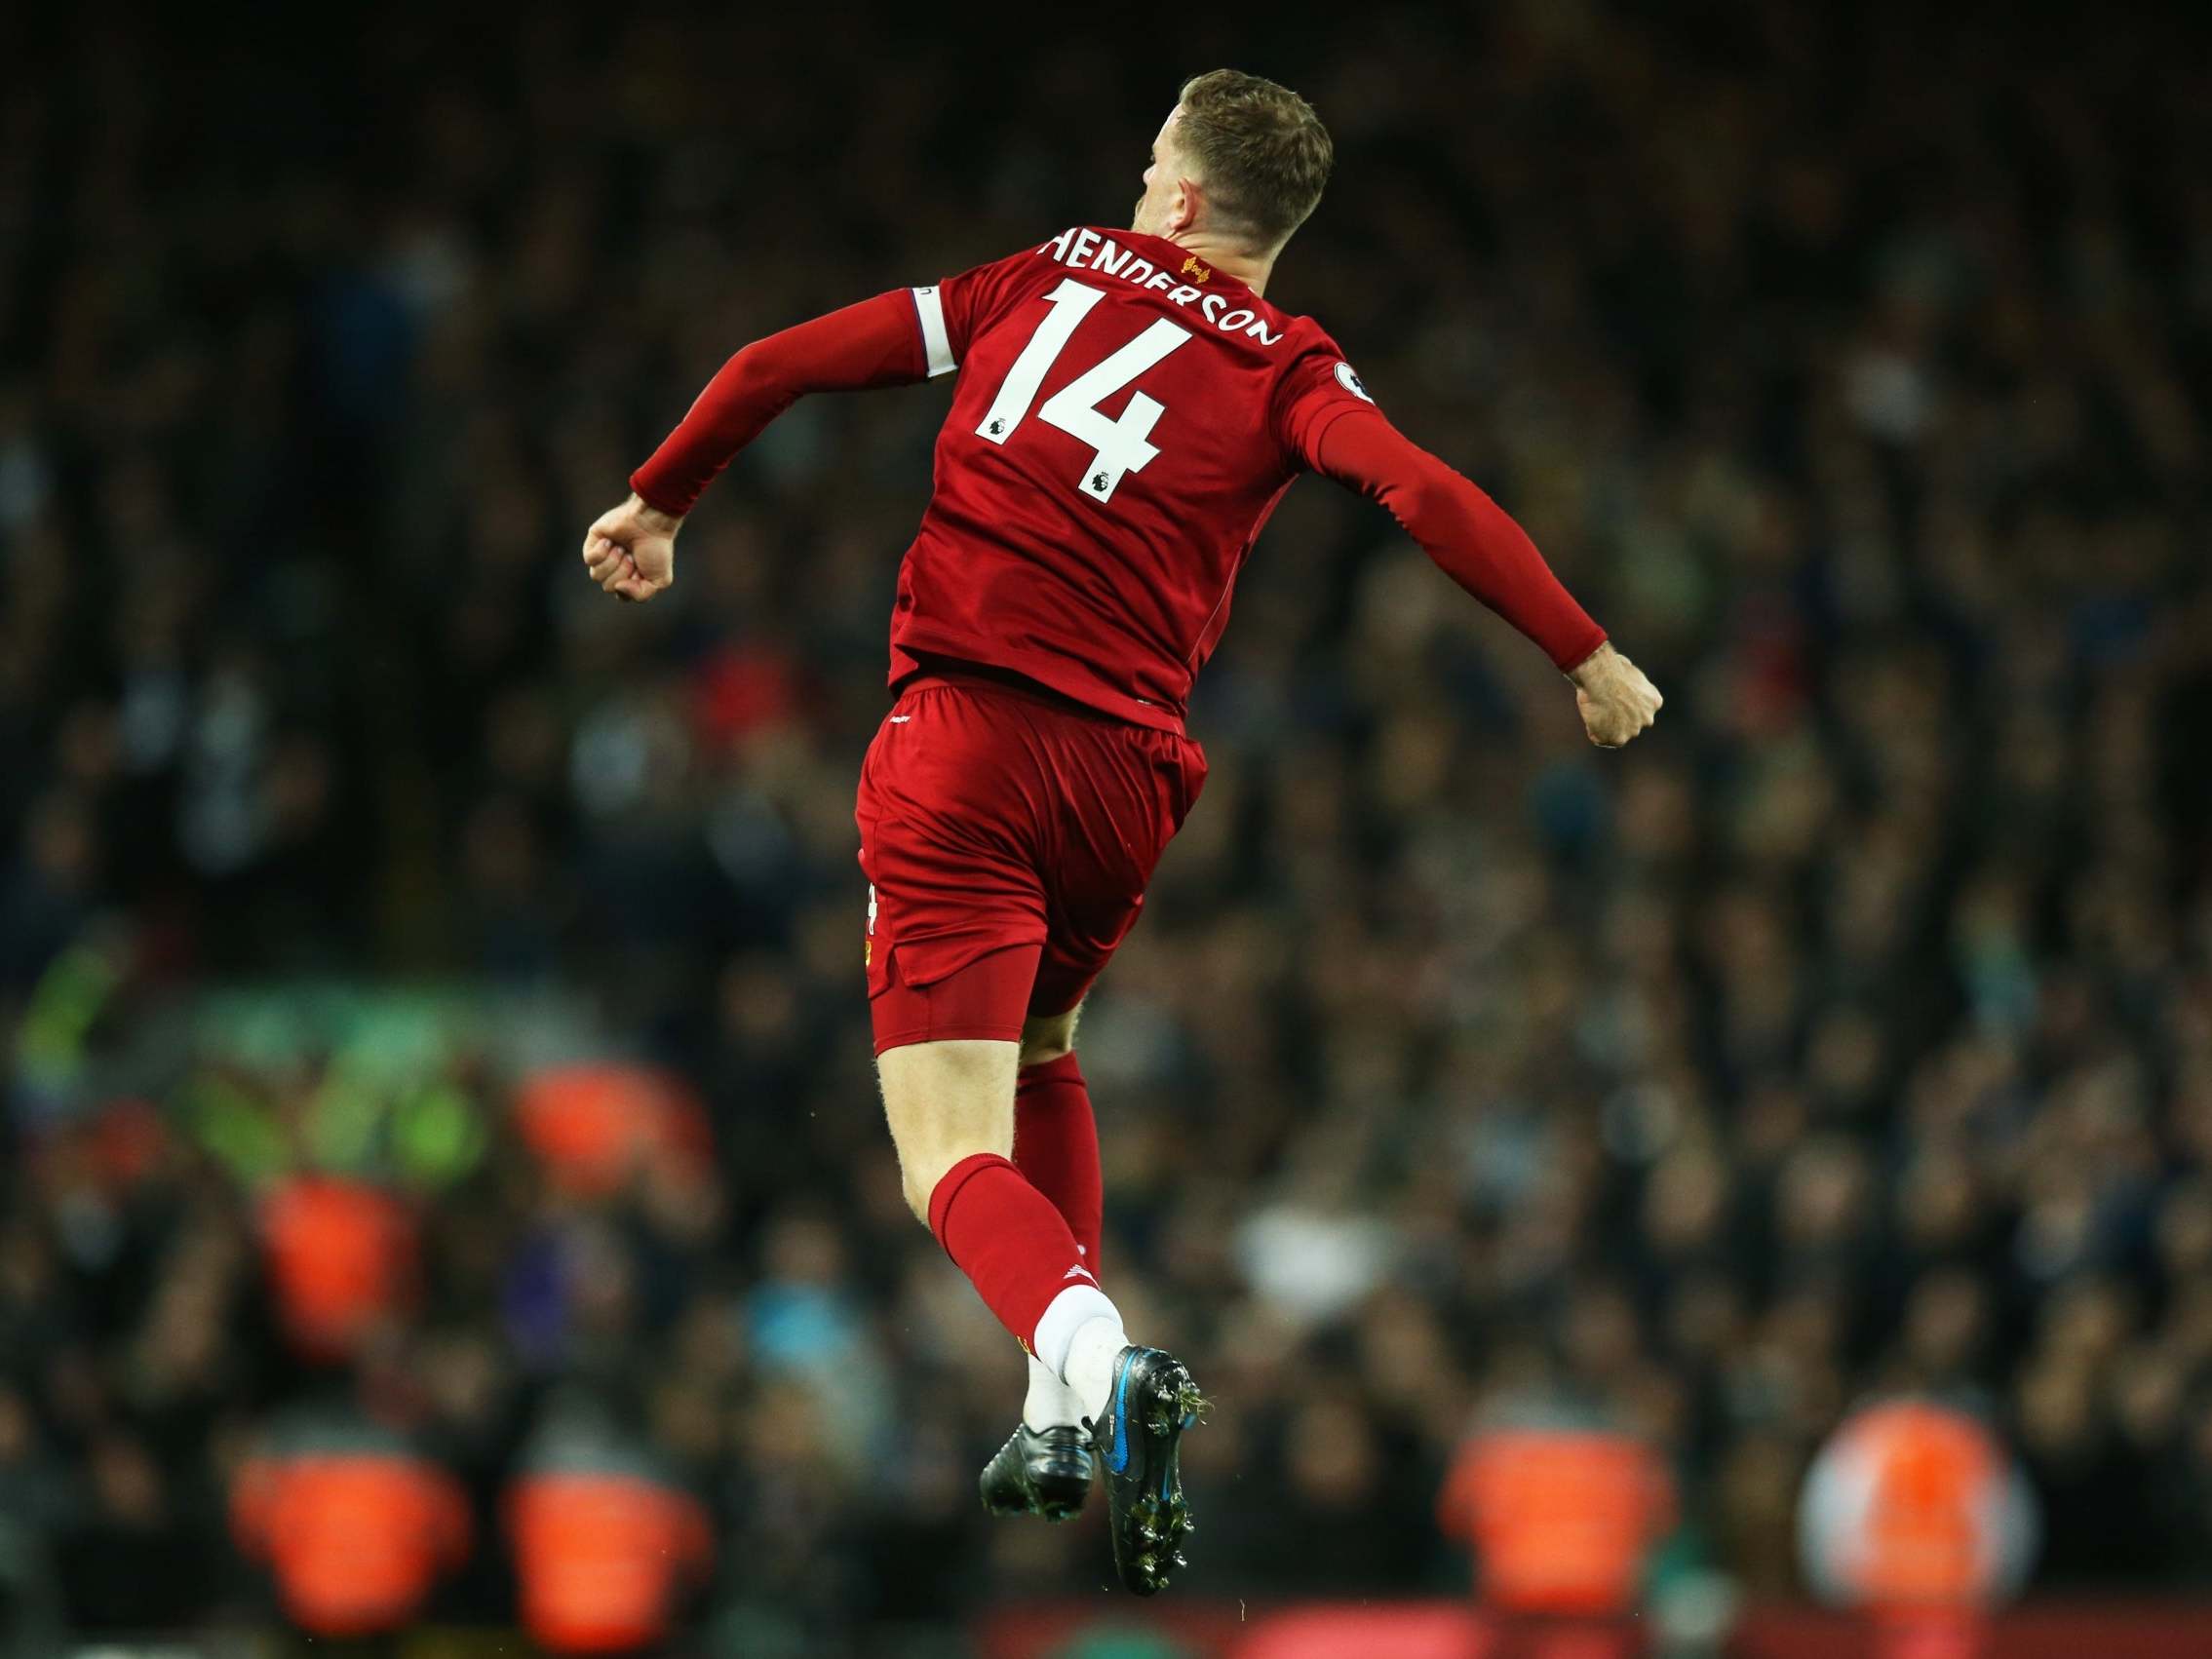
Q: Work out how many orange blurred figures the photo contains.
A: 6